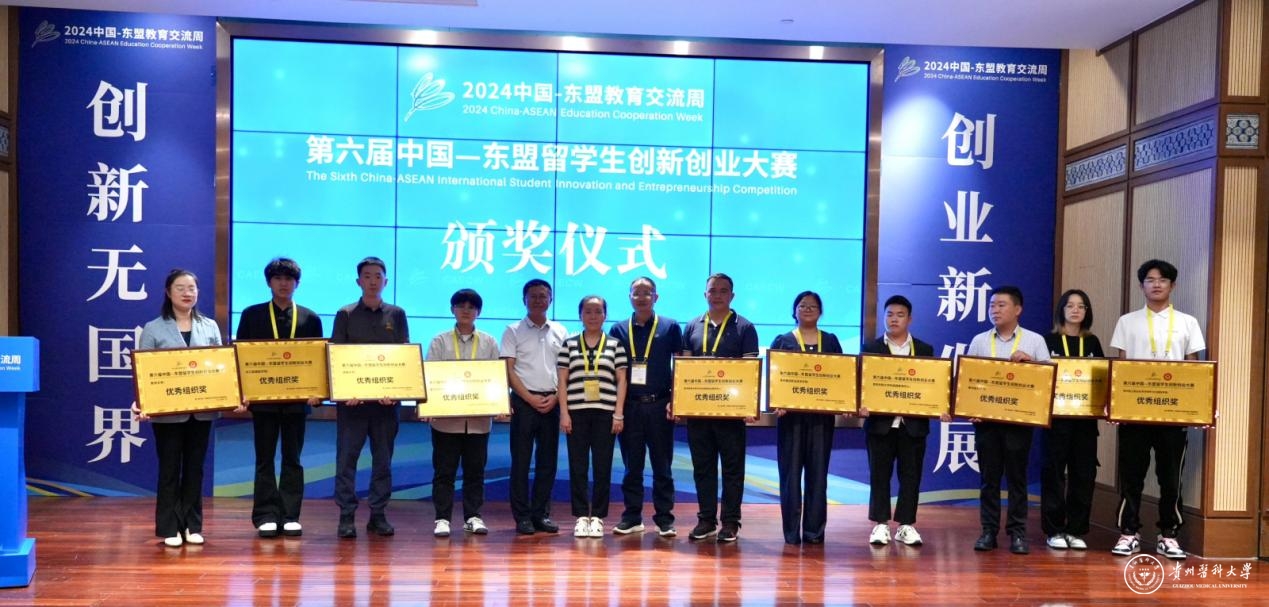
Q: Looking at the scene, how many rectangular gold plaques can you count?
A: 10